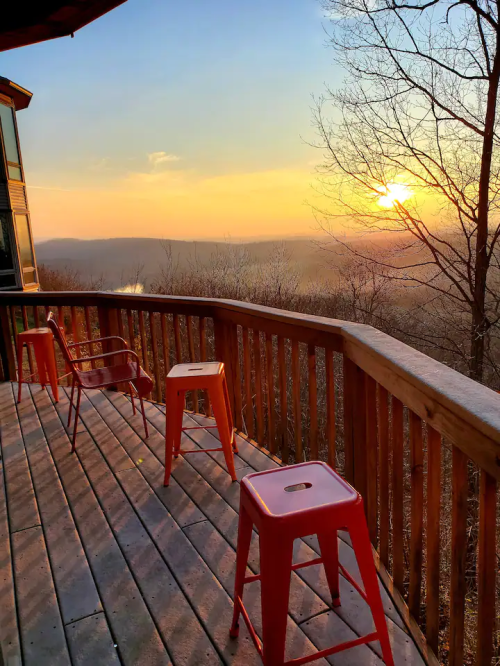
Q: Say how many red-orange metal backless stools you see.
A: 3